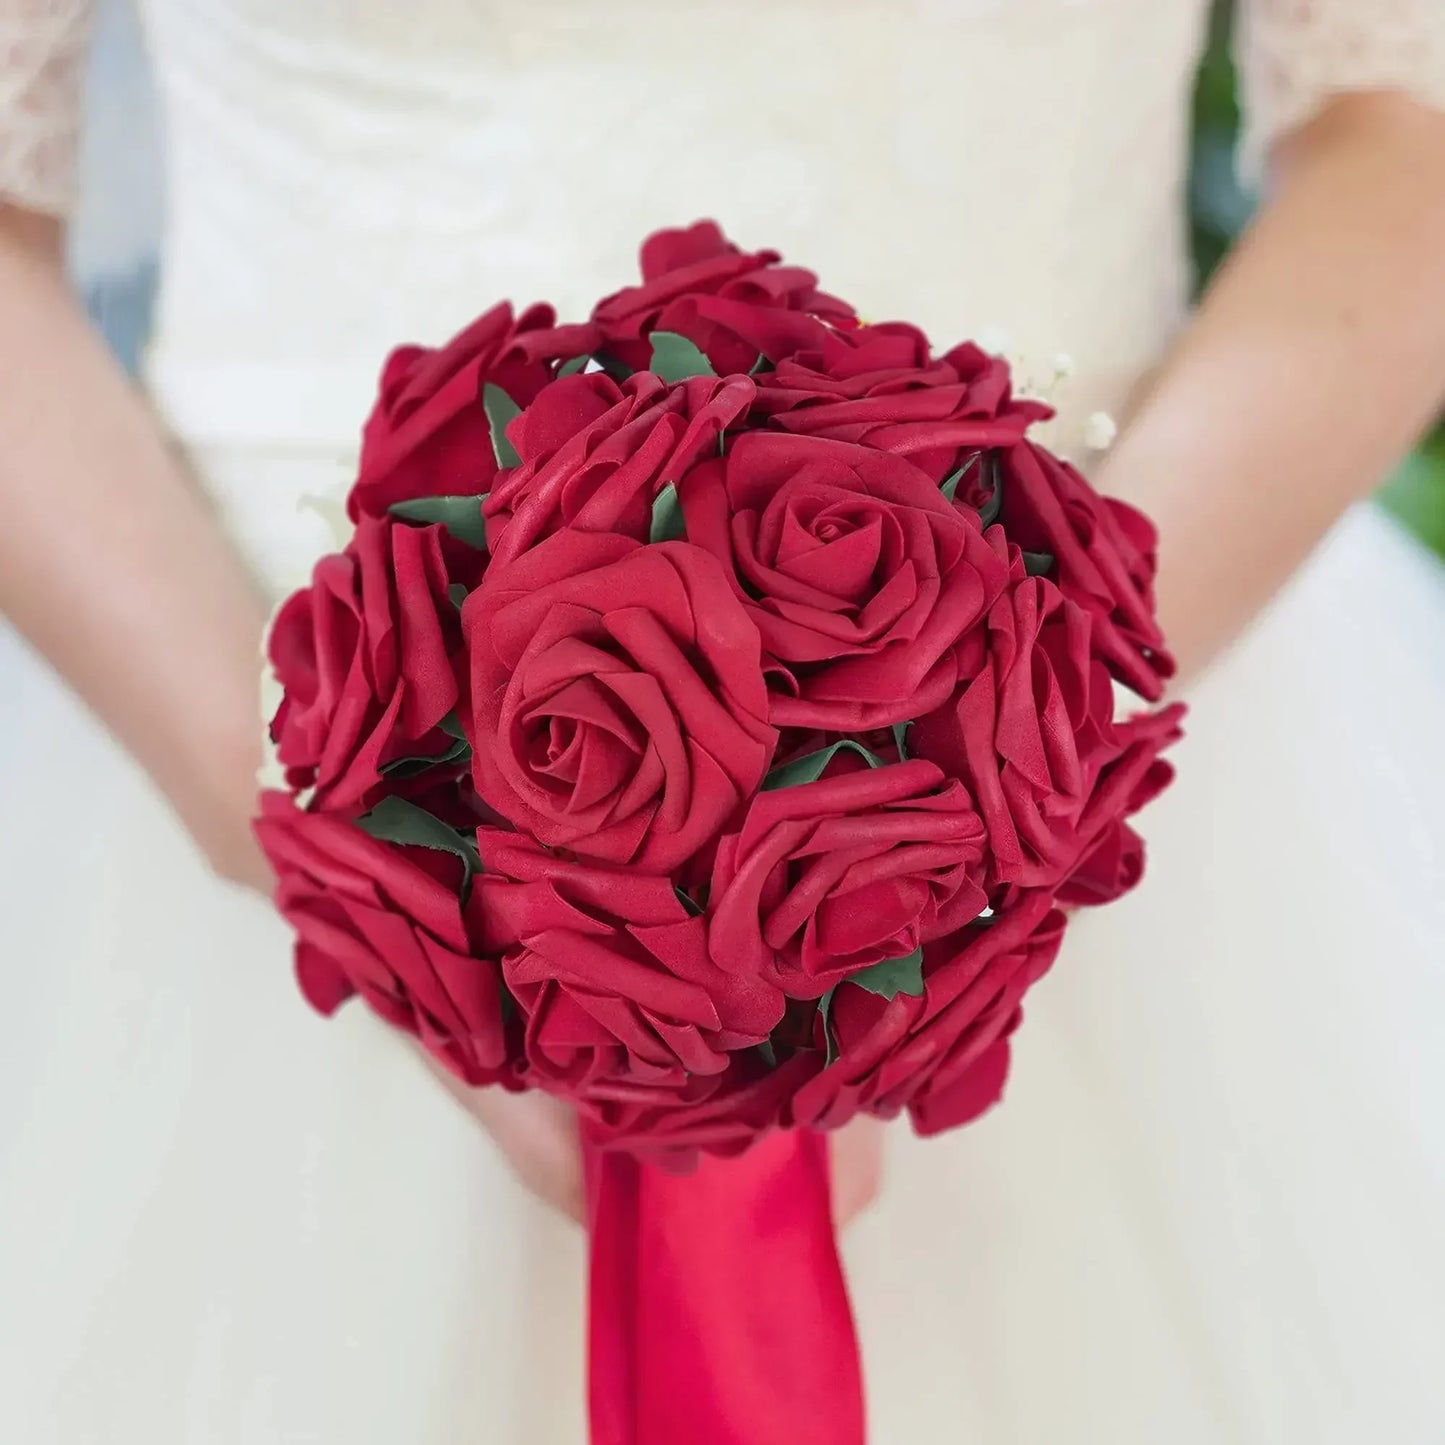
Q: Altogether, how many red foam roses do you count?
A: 15